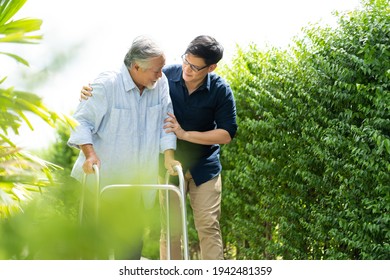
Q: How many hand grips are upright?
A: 2